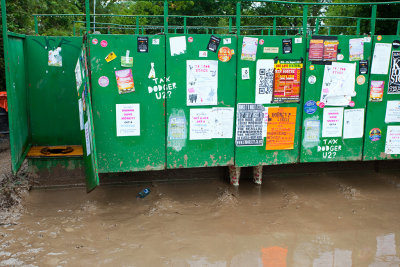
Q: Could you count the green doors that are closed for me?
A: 5